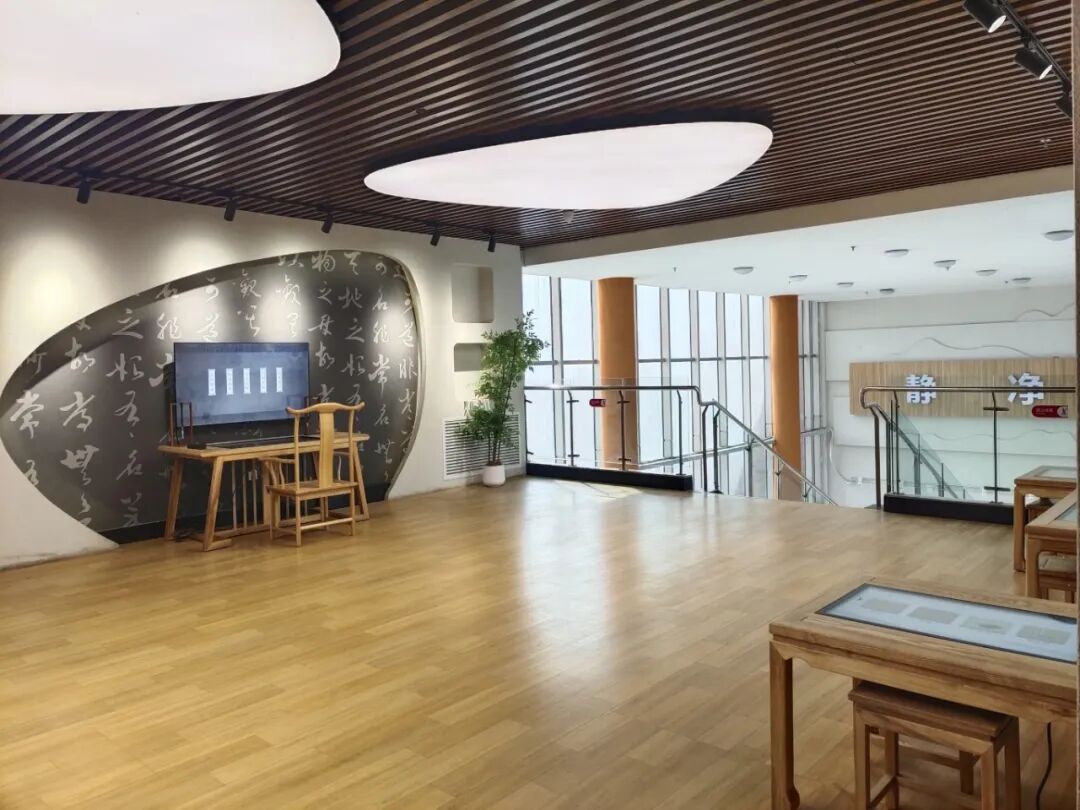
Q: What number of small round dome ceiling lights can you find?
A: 9